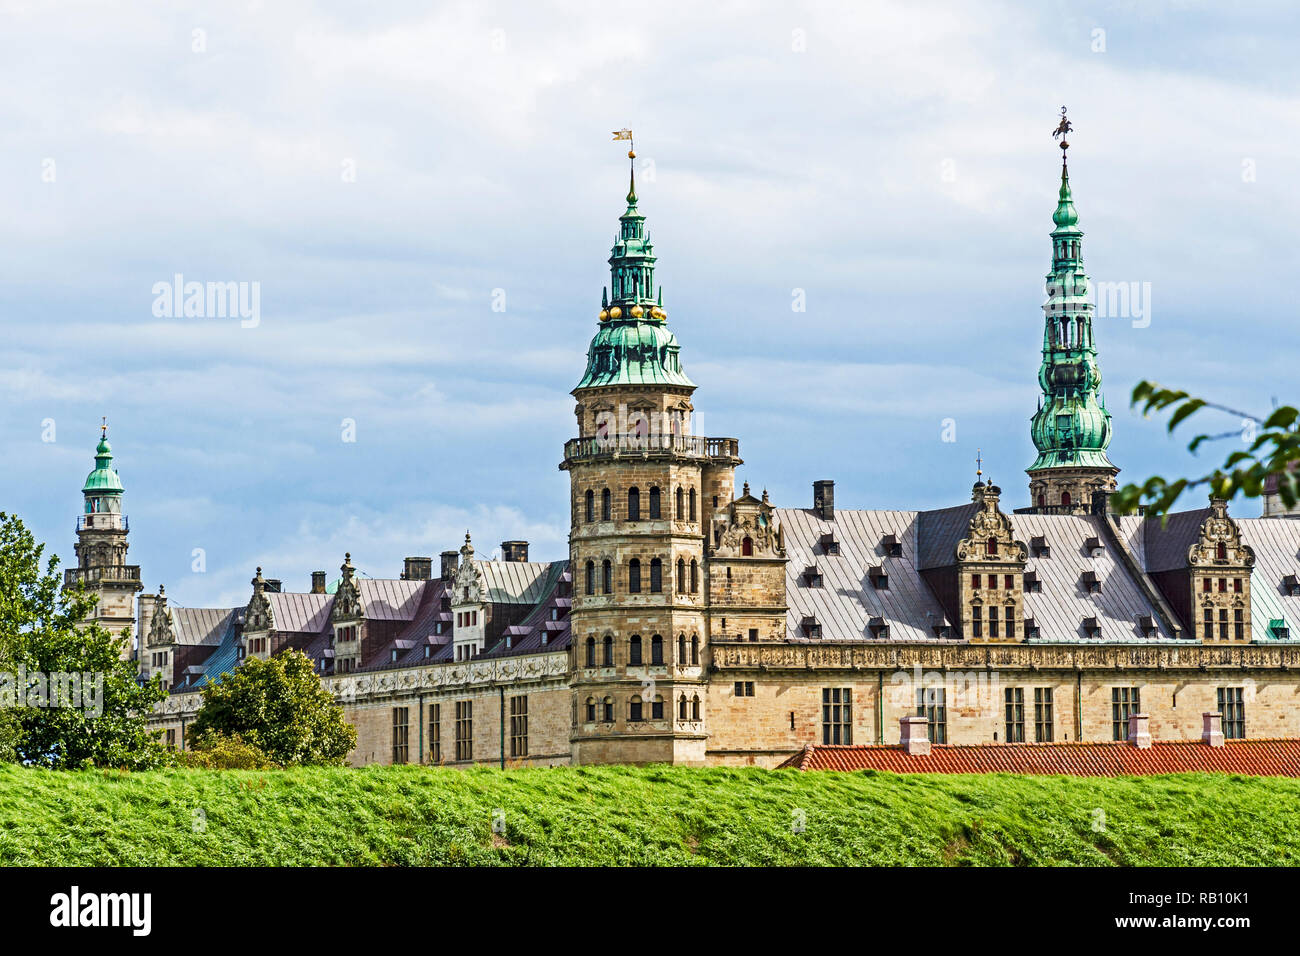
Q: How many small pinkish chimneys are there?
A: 3